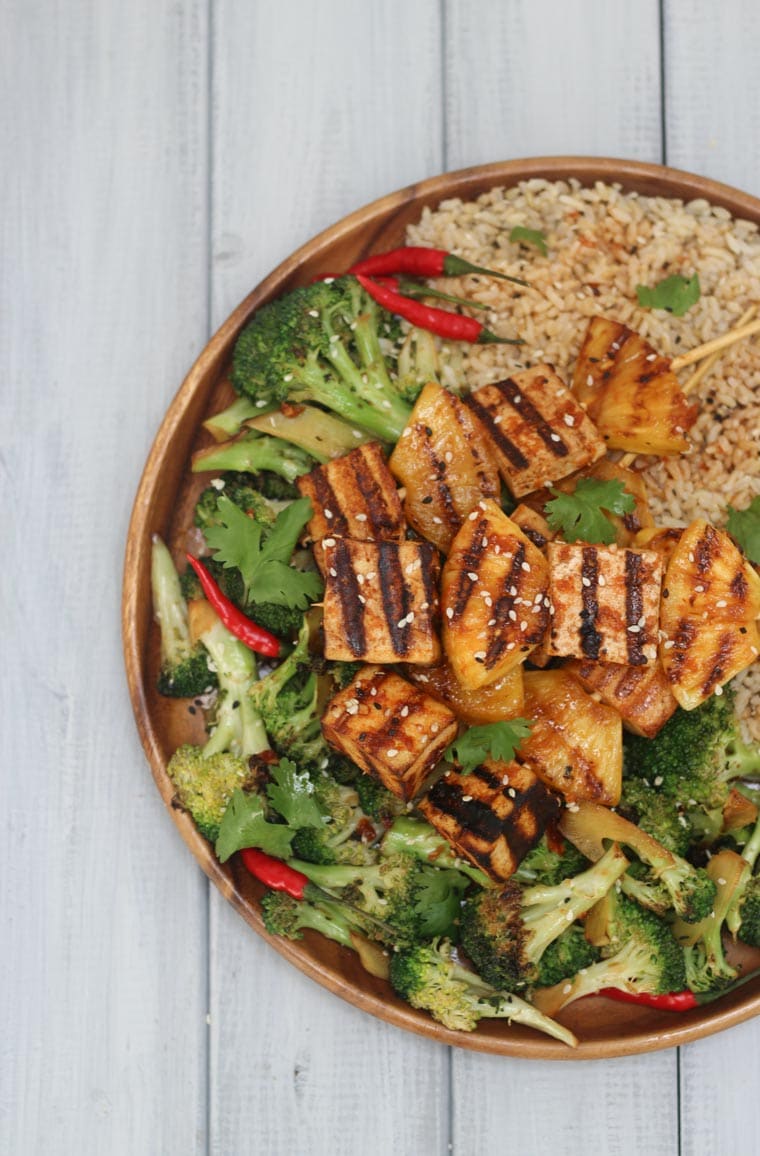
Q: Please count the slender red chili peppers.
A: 6